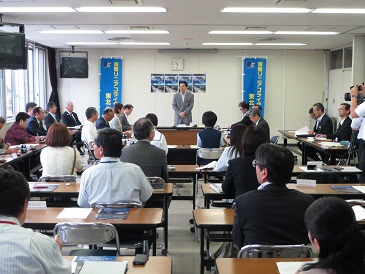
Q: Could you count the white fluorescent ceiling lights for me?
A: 12